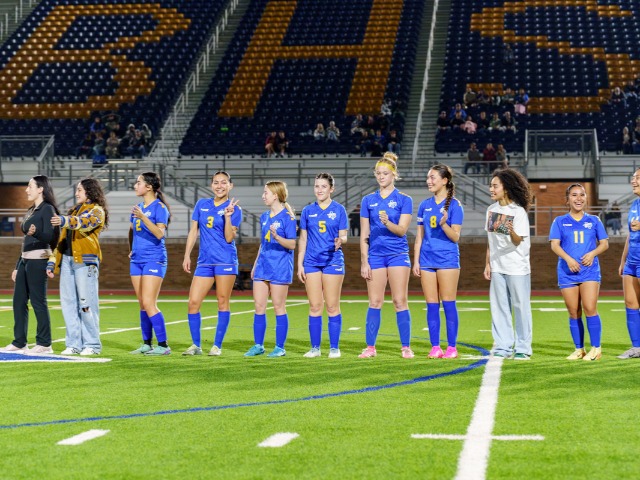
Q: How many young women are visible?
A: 11